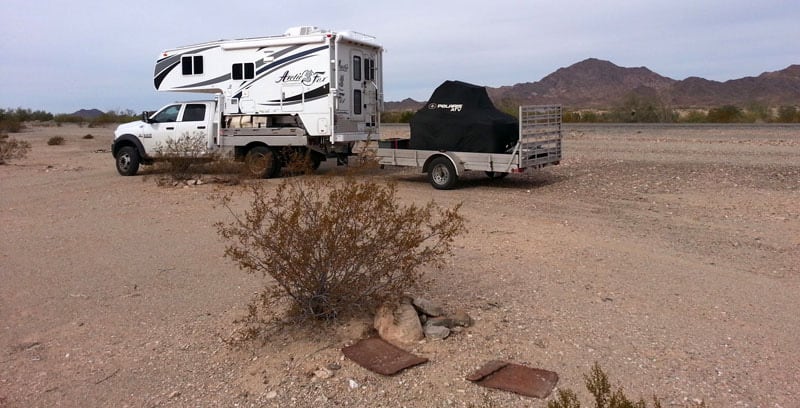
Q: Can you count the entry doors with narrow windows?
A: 1